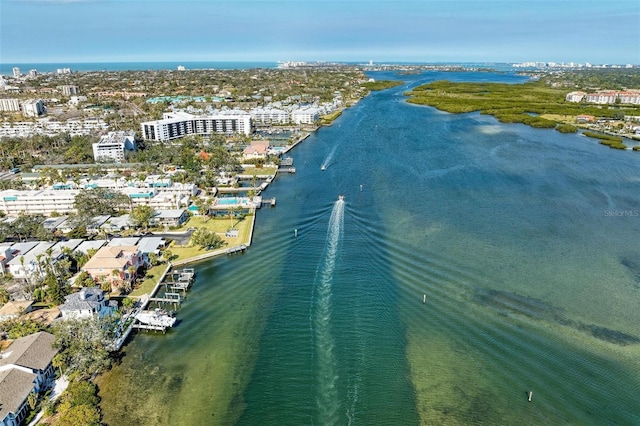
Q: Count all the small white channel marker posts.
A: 4